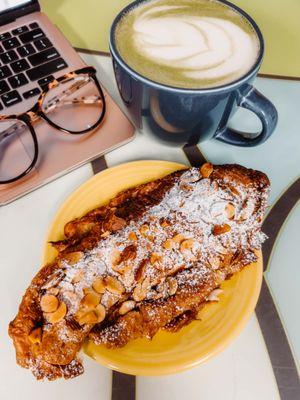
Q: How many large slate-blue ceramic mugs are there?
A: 1